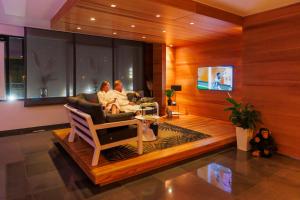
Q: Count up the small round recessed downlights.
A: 10